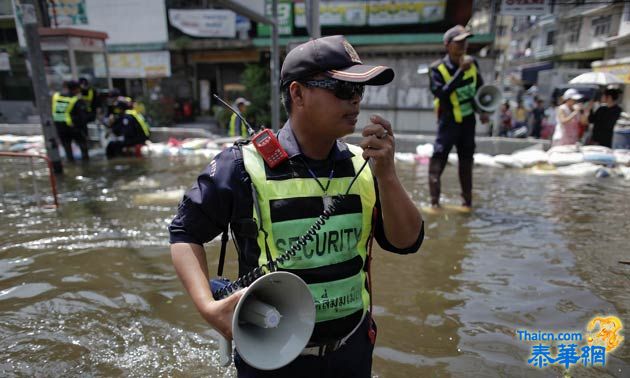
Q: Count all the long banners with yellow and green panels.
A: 2